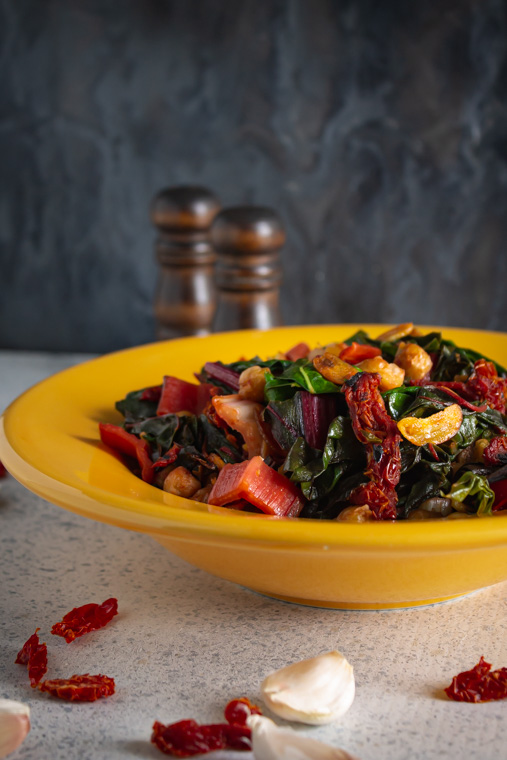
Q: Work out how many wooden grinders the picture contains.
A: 2